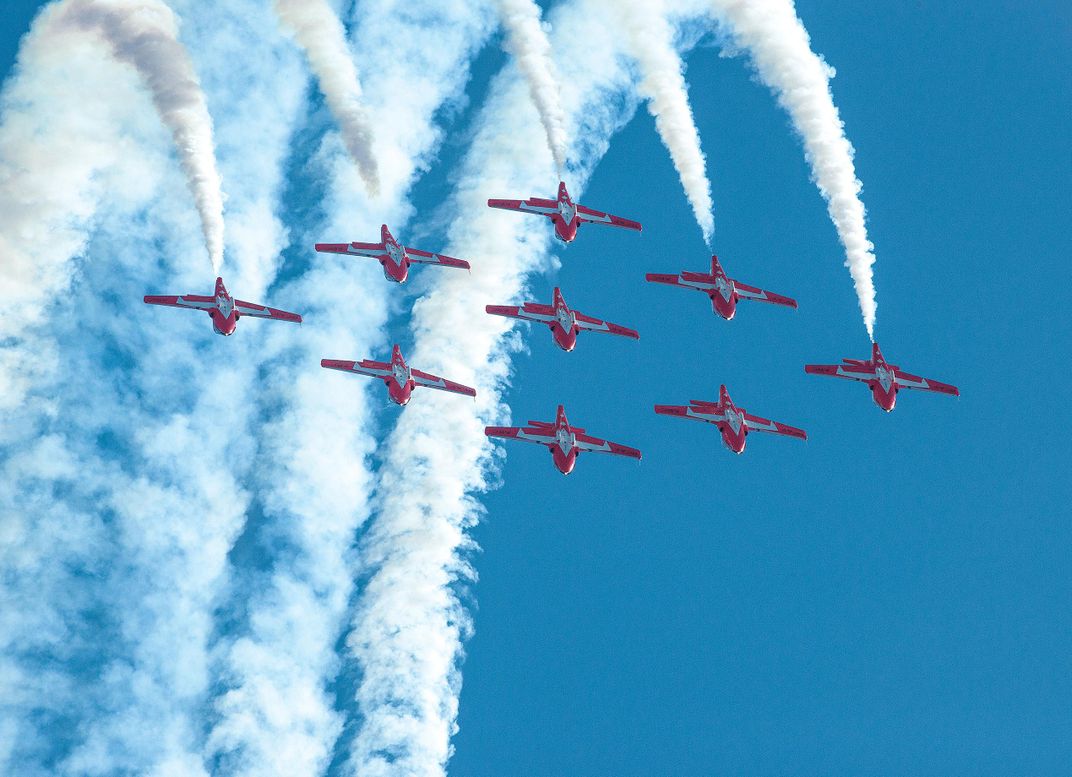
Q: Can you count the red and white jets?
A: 9